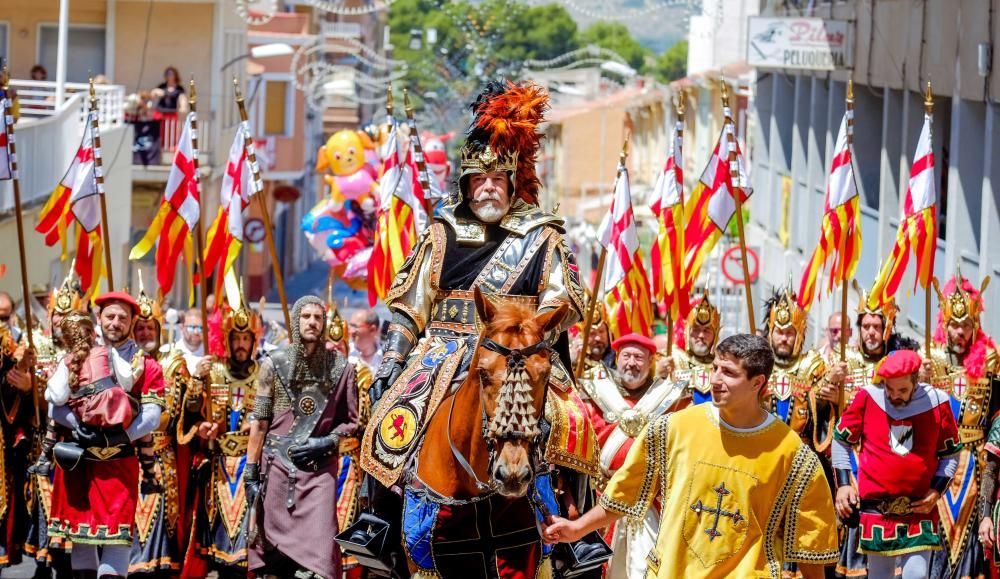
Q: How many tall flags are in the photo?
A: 11